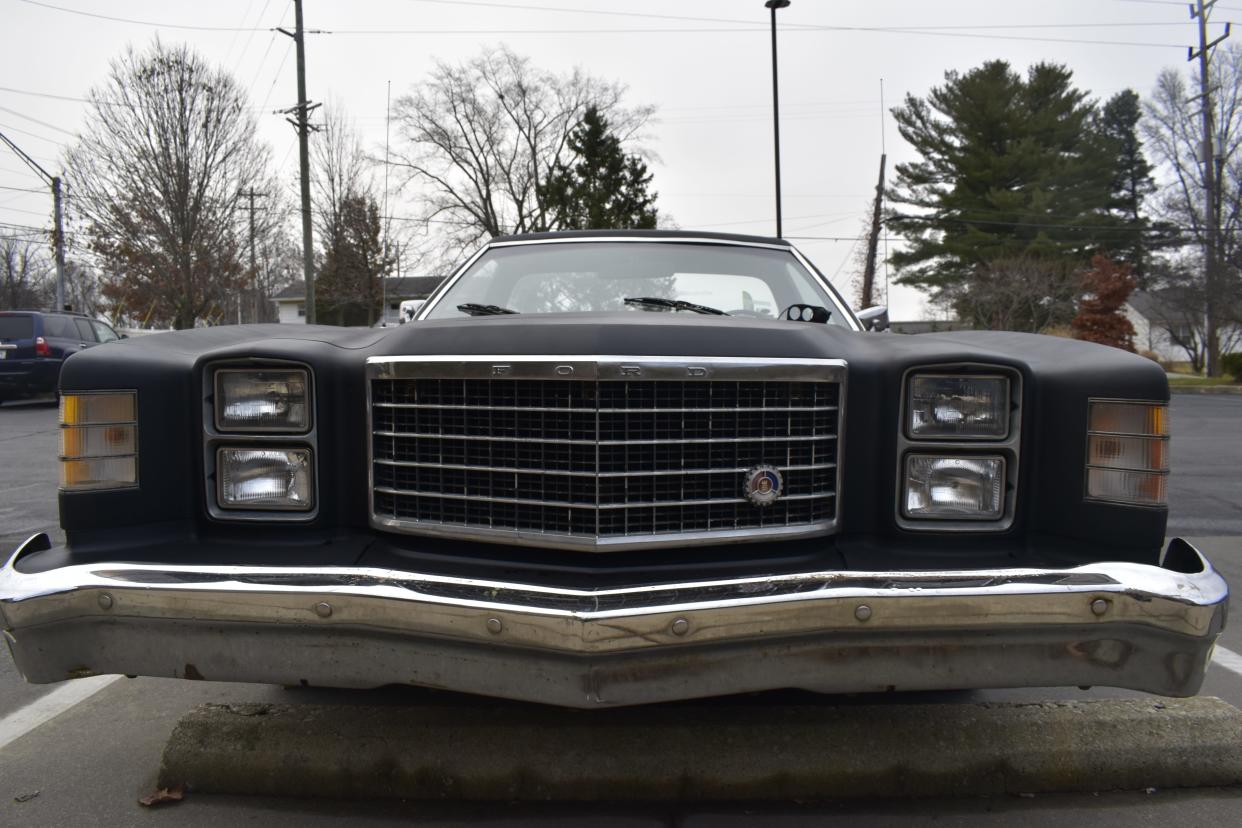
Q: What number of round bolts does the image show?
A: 6